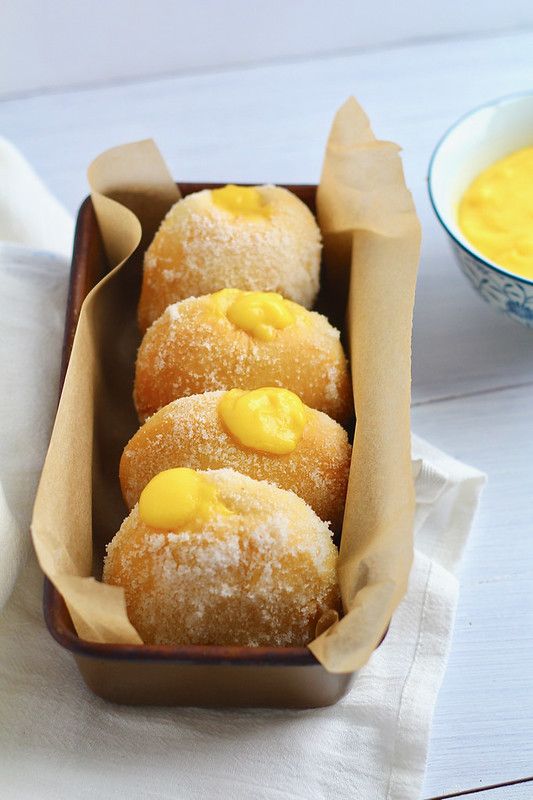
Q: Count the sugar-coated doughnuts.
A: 4